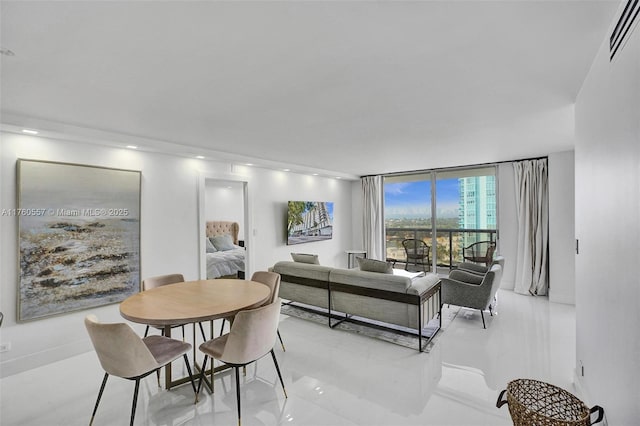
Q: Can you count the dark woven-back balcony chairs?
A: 2